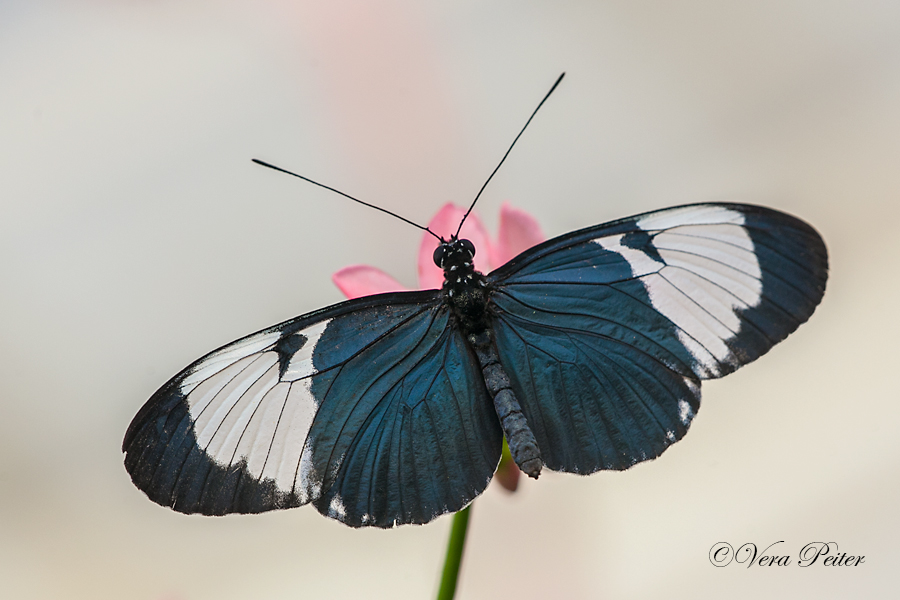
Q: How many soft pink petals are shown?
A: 3